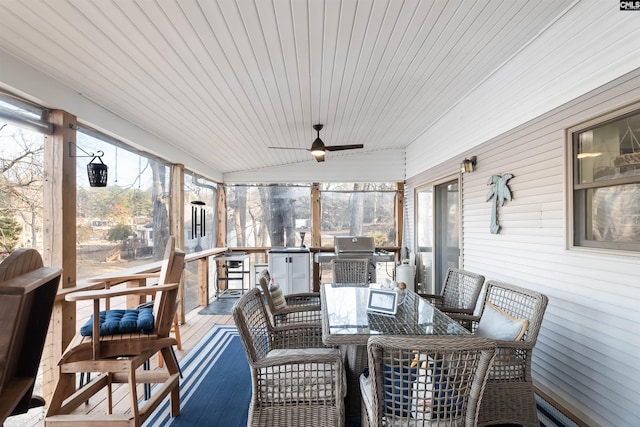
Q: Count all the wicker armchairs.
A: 6